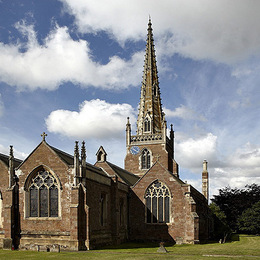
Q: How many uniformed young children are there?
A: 0